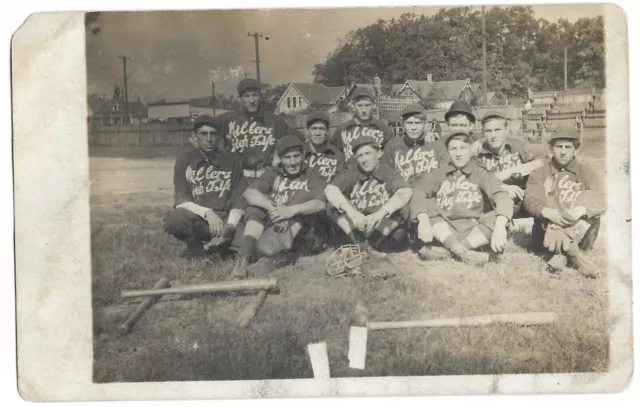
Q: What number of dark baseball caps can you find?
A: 10